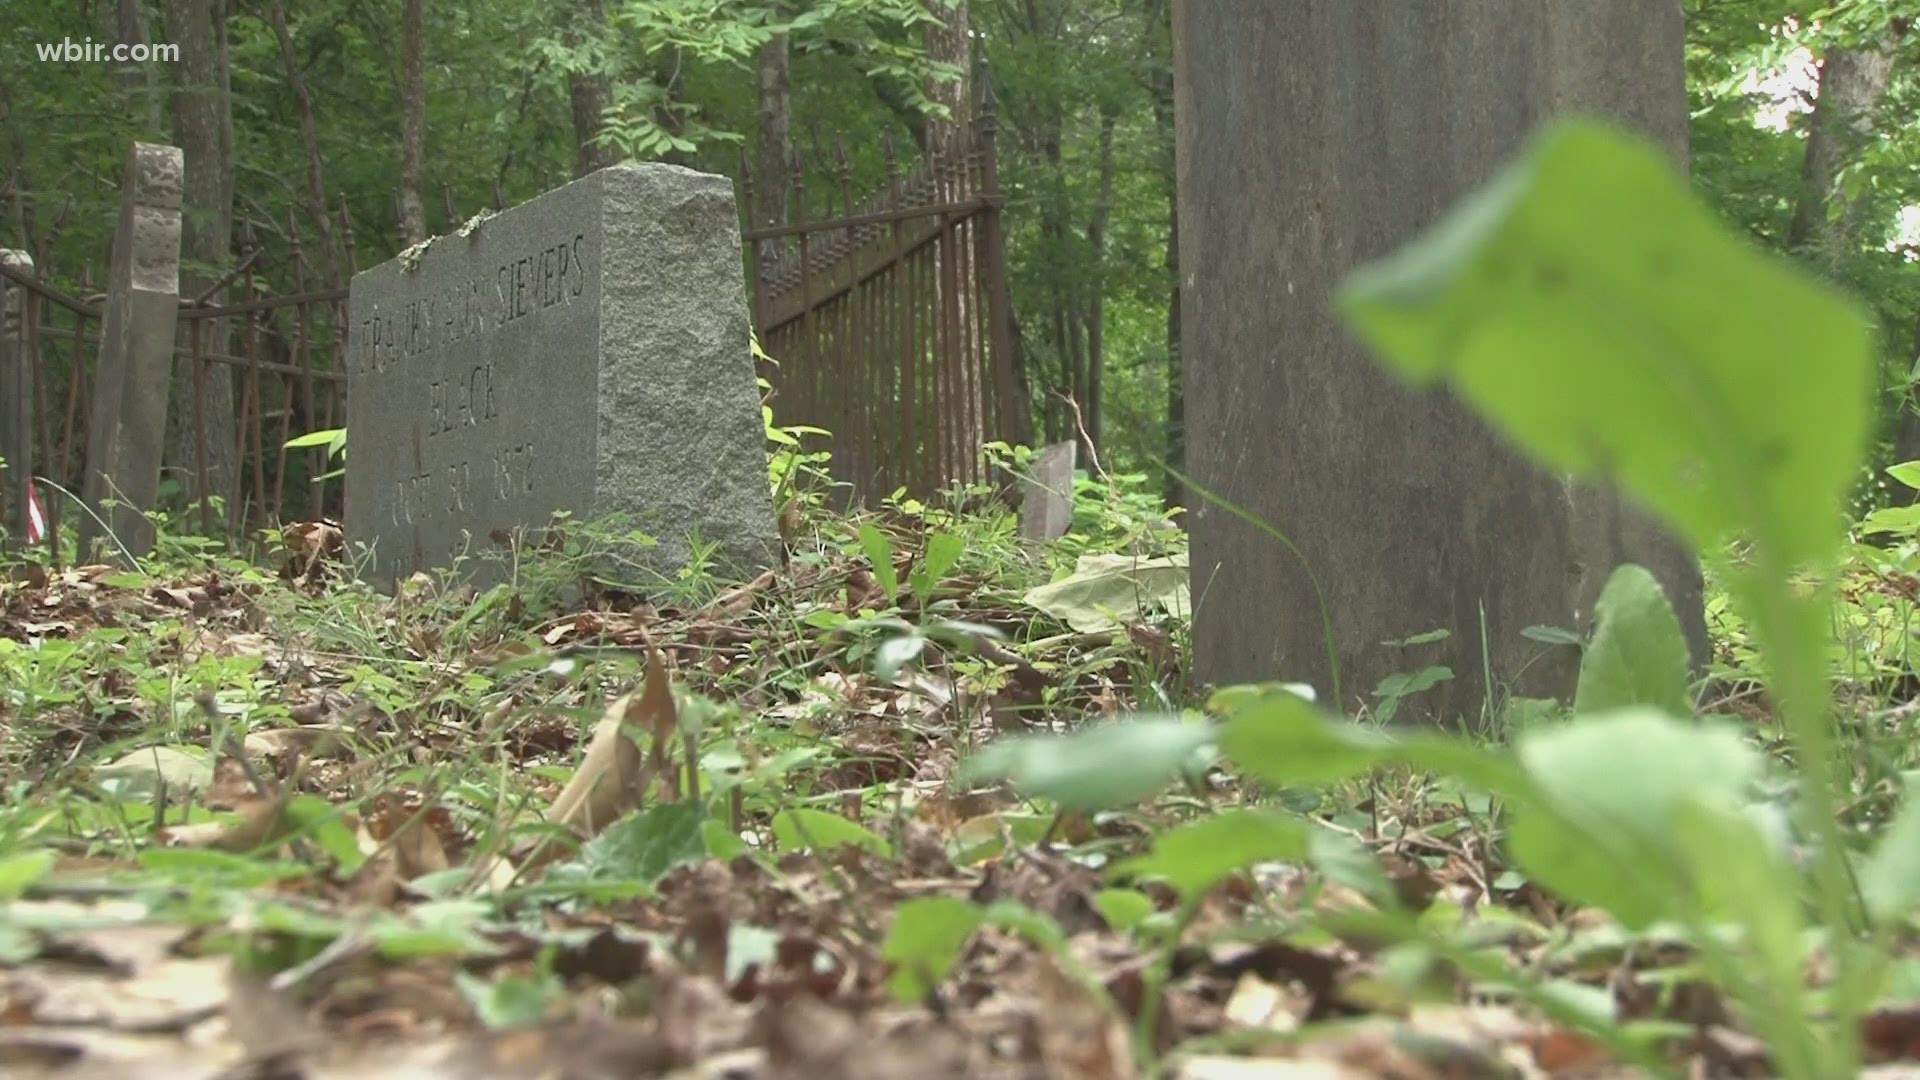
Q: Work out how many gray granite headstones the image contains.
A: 1